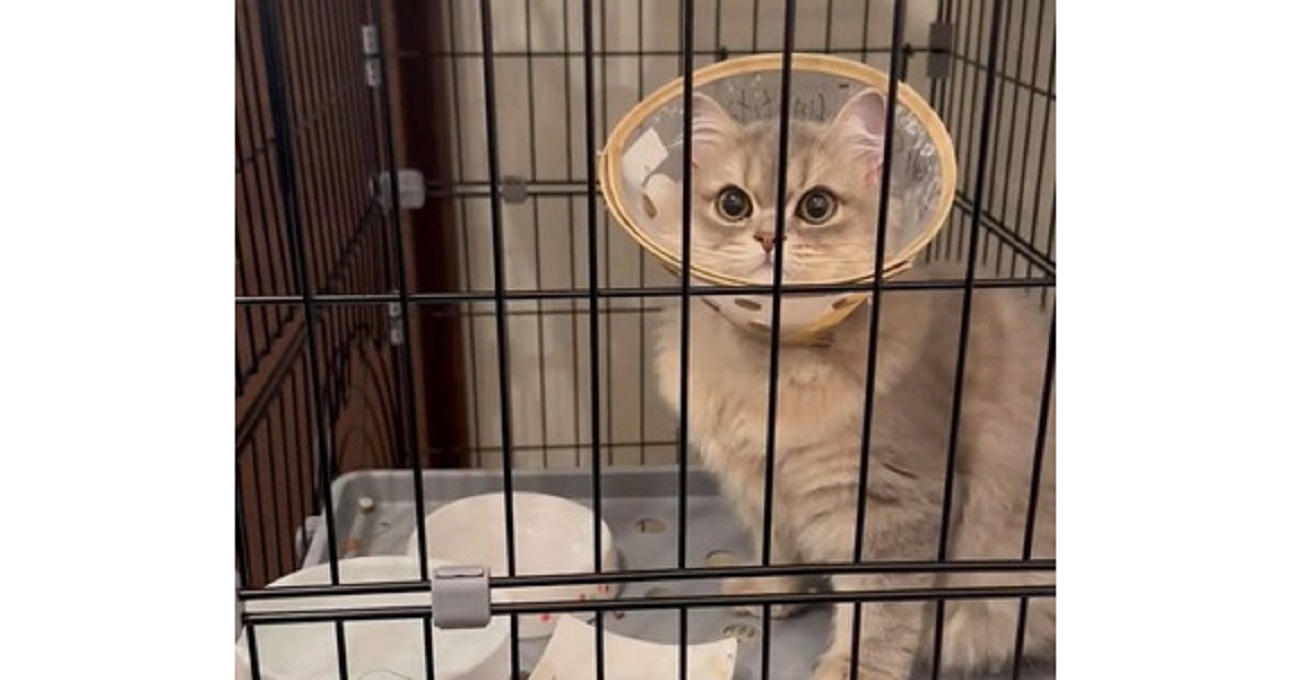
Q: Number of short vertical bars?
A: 10